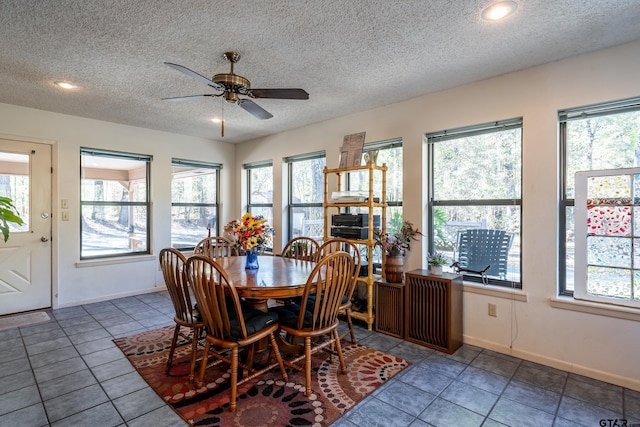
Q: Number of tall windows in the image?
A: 7